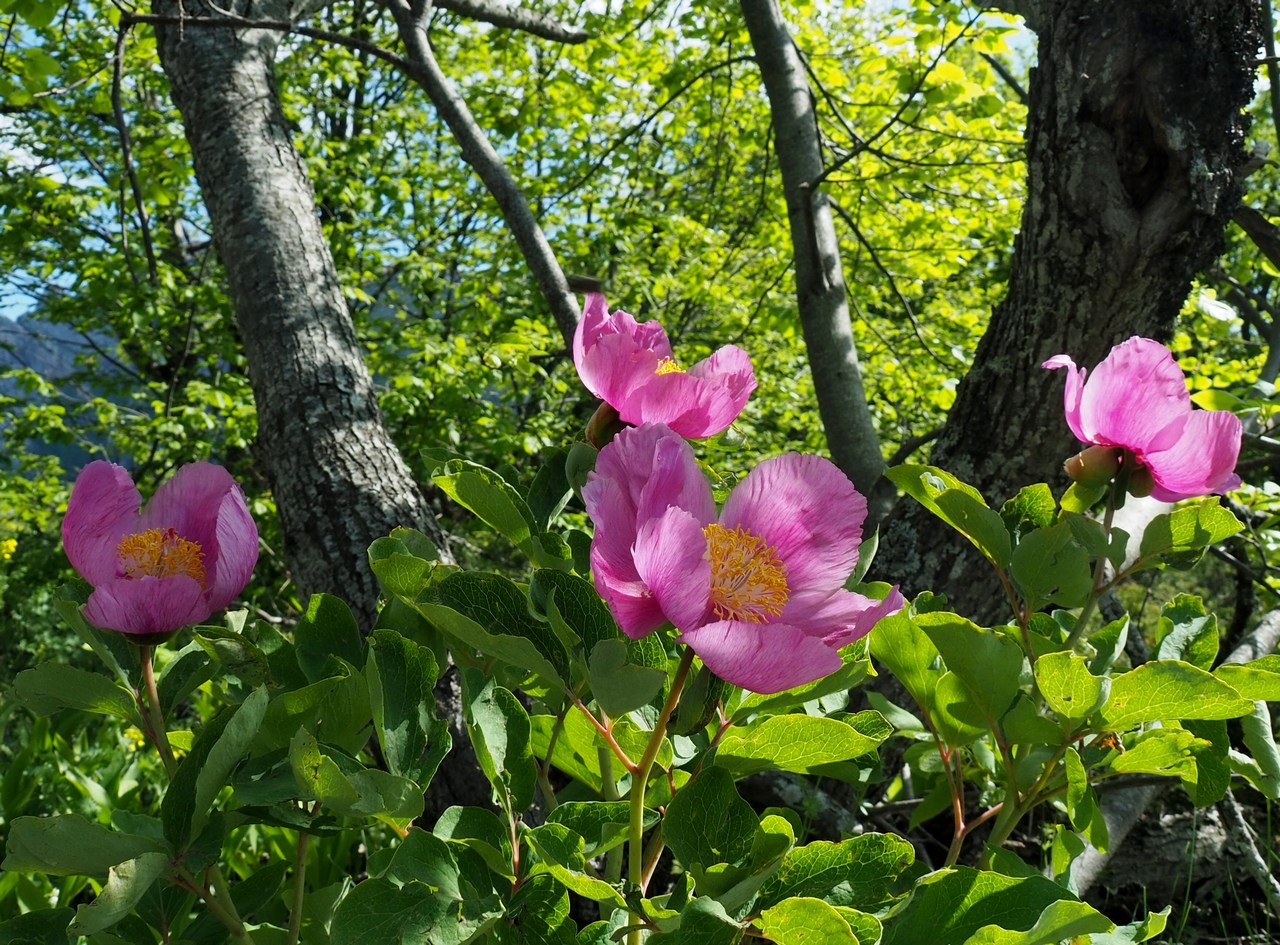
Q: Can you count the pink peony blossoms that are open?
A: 4